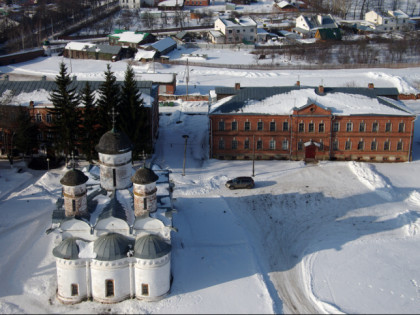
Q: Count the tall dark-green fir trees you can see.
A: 4